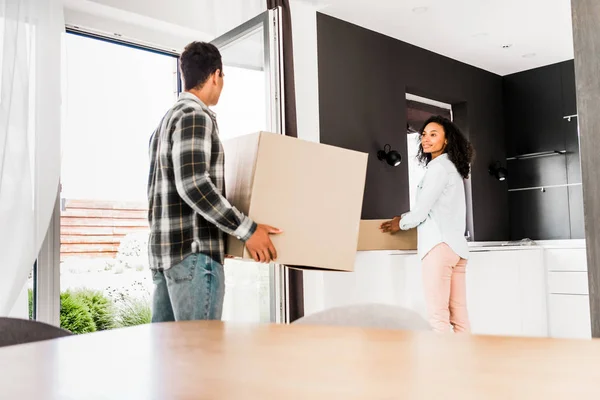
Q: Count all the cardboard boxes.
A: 2